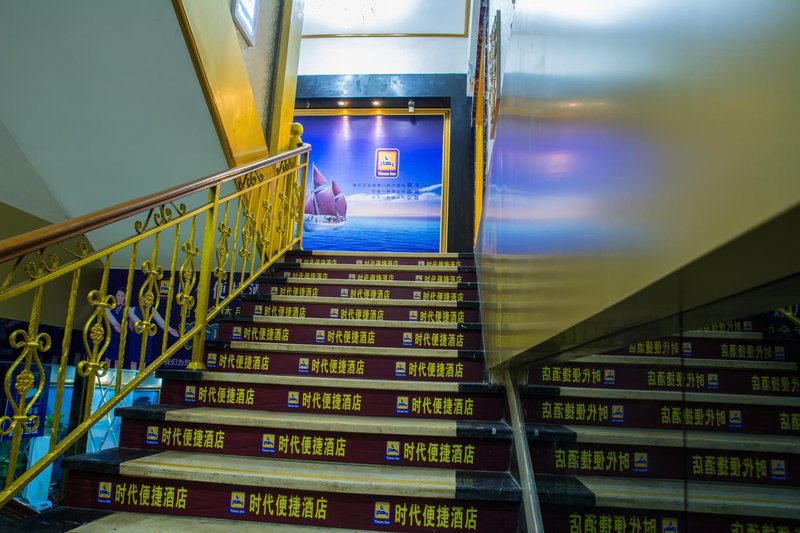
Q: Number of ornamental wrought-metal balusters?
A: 9